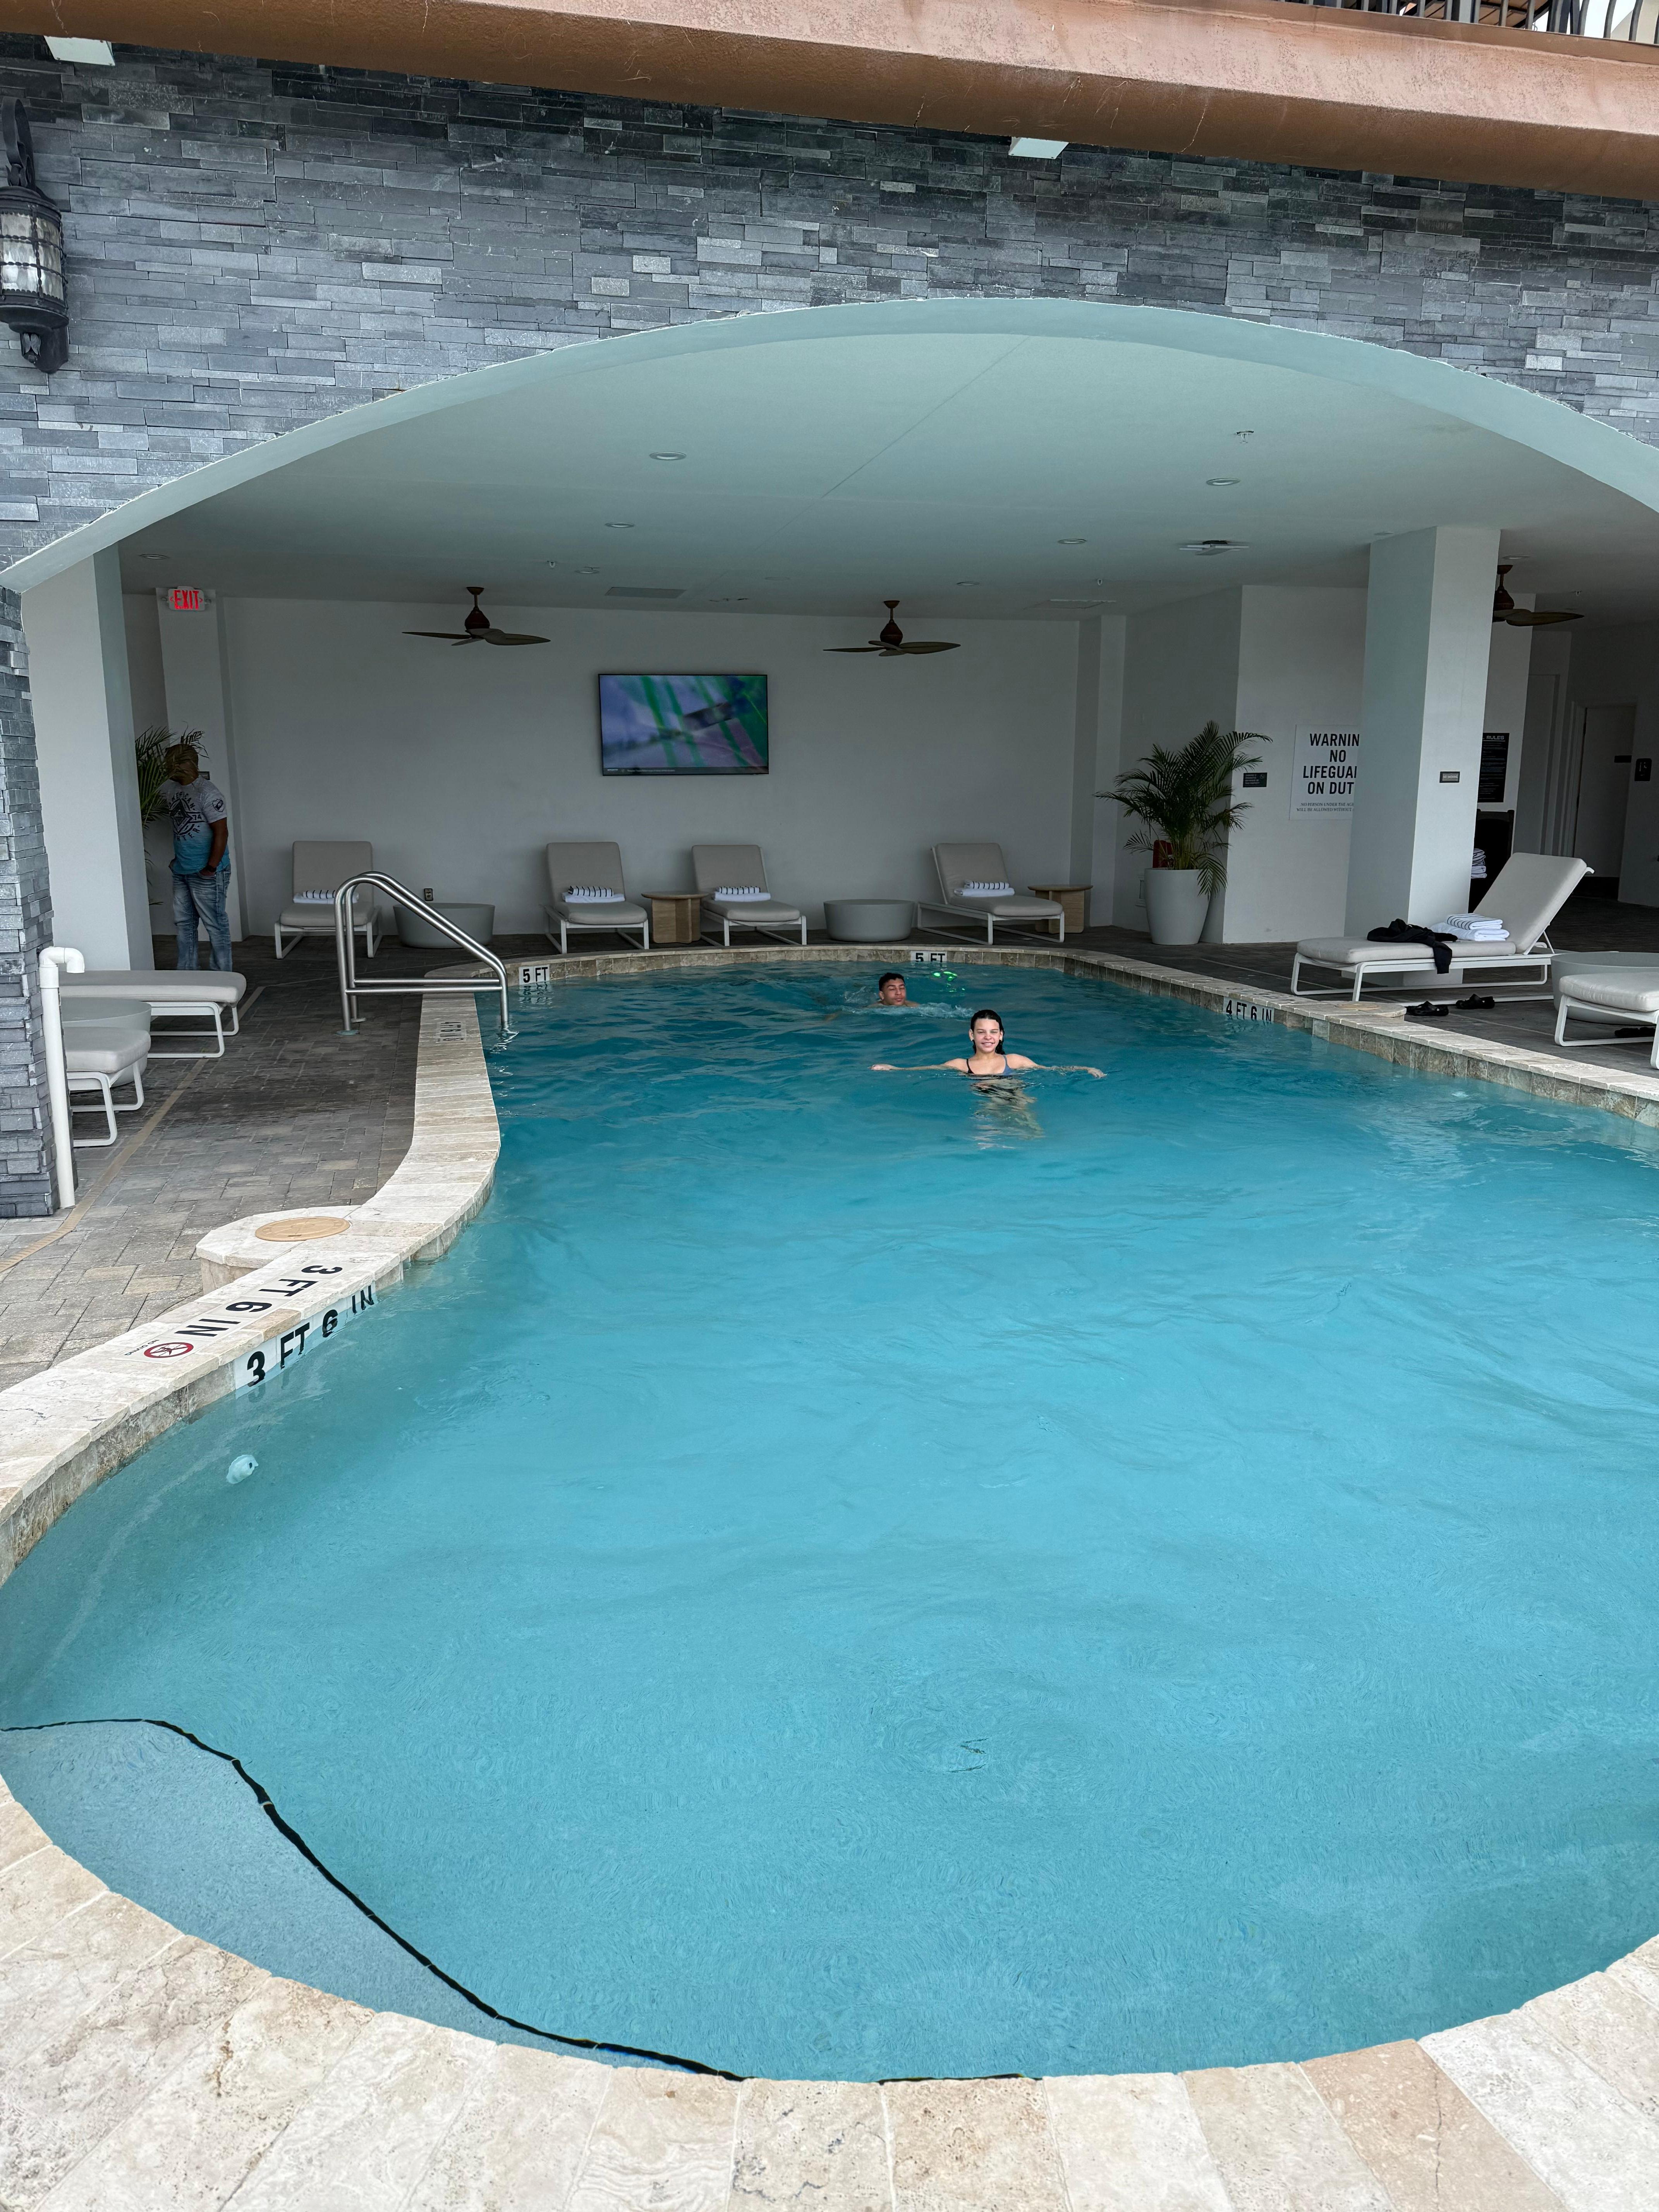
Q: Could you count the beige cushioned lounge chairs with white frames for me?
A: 8